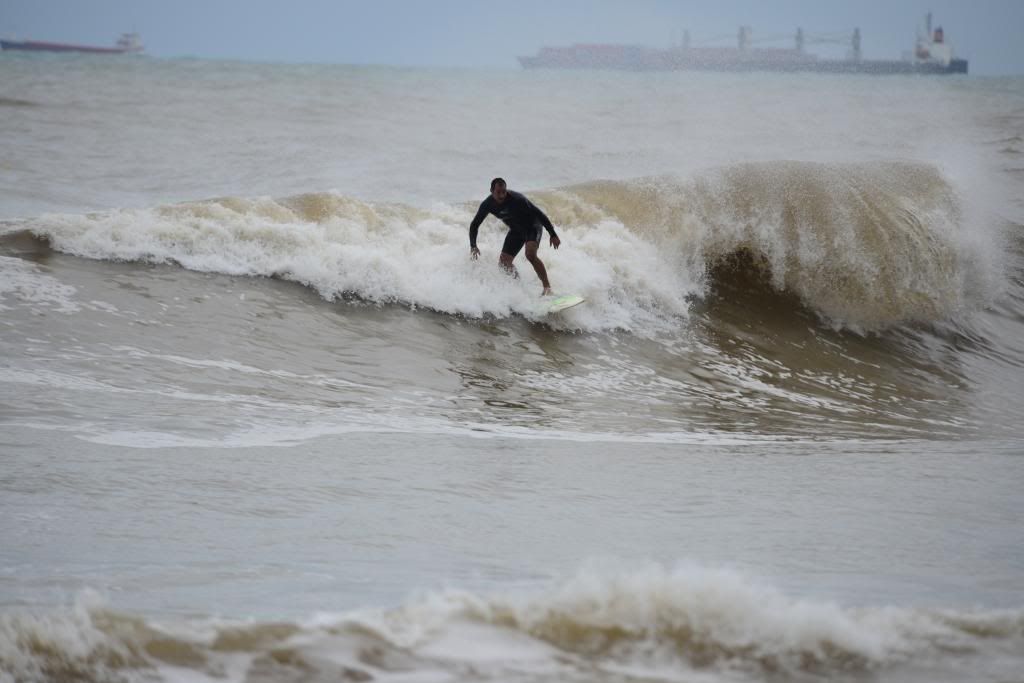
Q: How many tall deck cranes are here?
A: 4